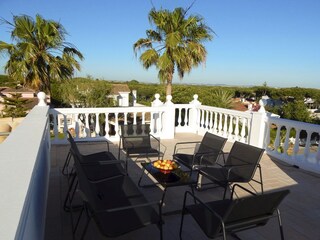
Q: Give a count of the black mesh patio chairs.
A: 6